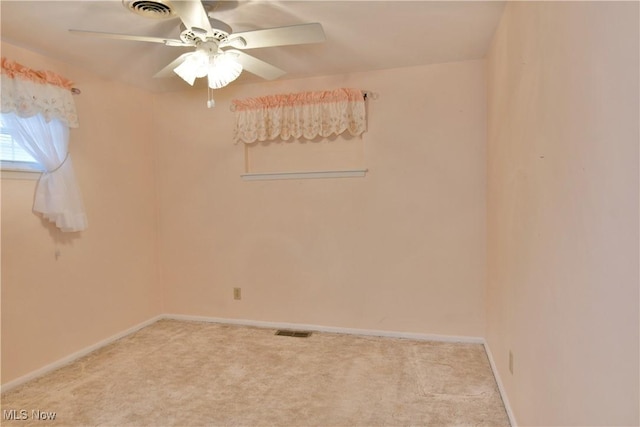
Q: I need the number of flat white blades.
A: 5